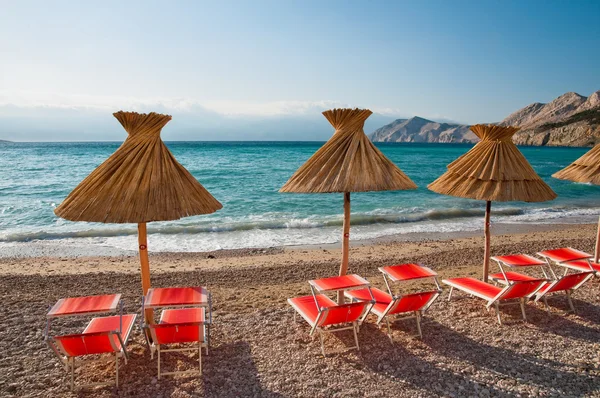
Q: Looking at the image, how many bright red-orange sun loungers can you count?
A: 7